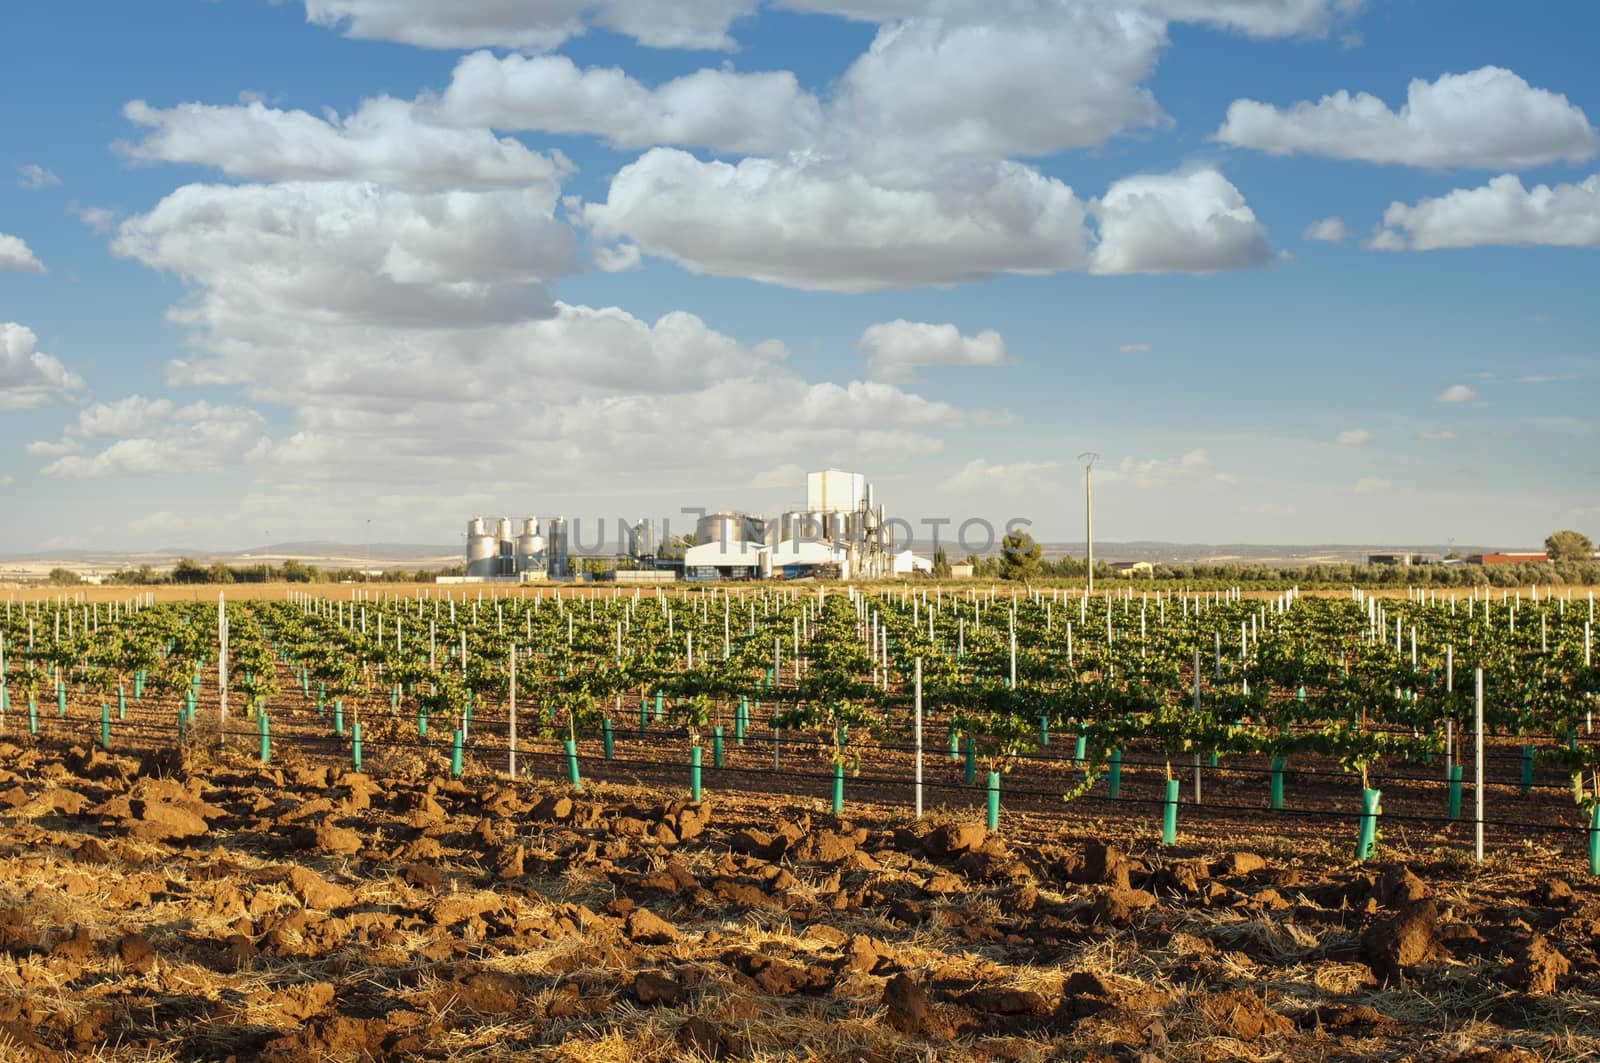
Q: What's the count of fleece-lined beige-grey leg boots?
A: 0